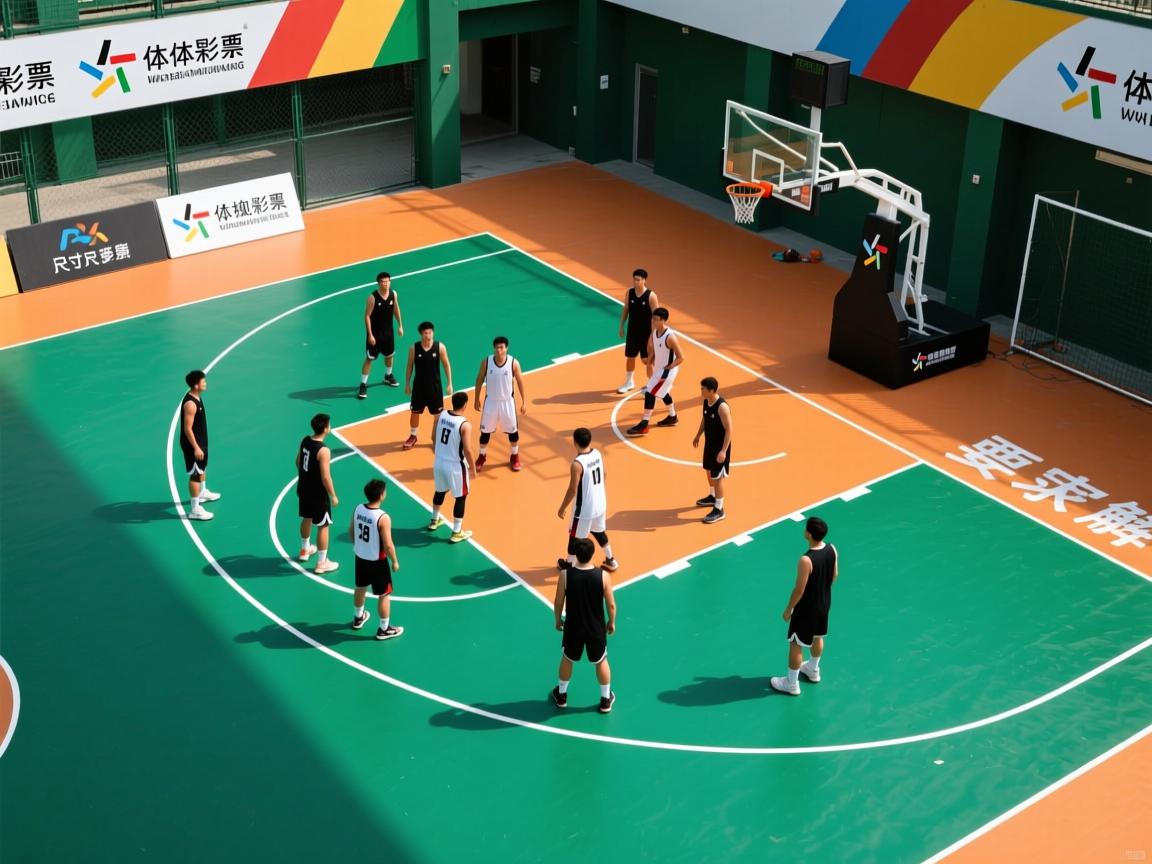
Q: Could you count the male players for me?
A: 13